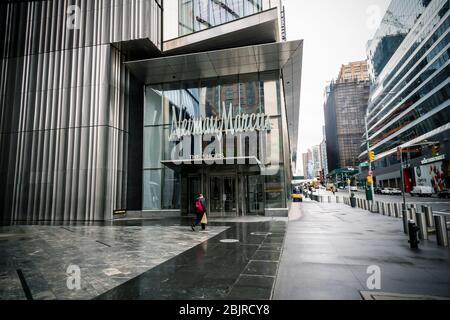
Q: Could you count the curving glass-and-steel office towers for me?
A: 1